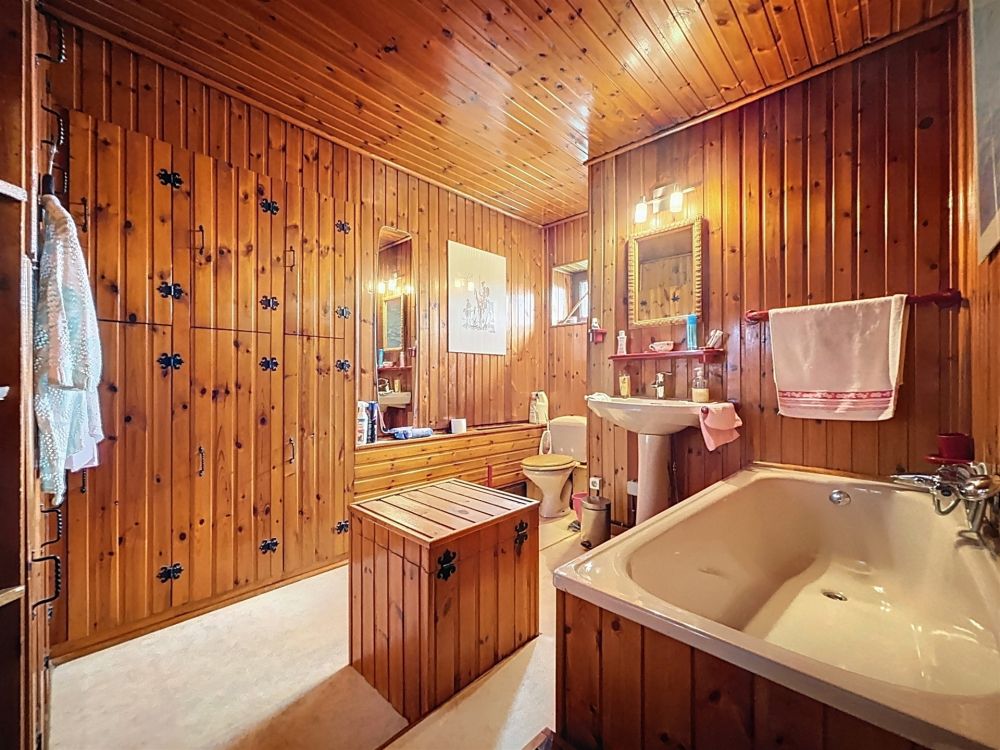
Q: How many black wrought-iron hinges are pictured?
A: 14